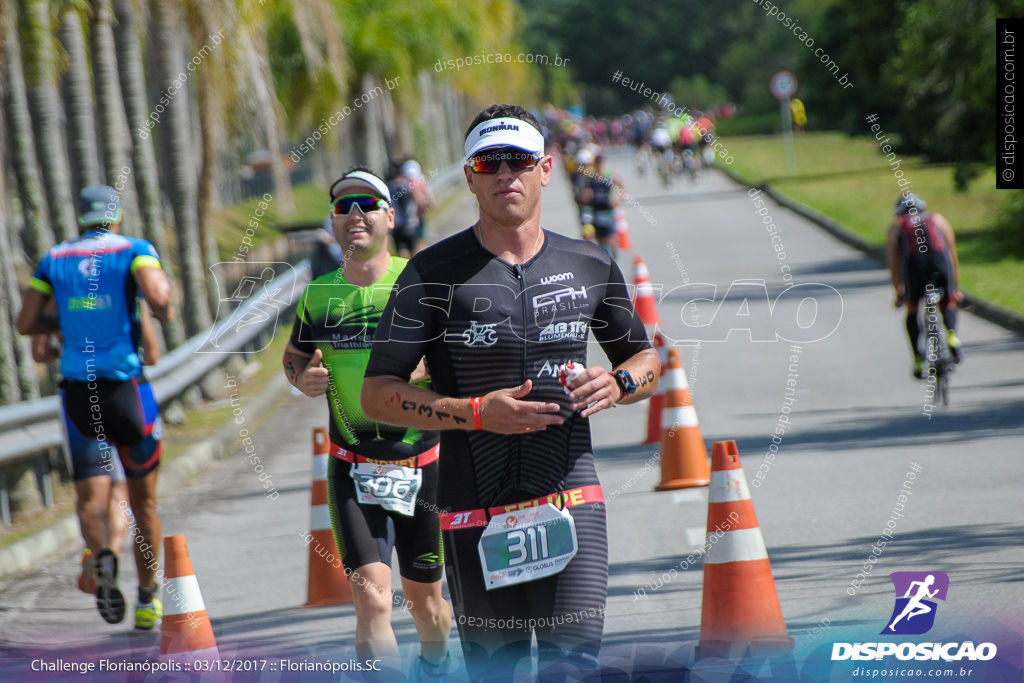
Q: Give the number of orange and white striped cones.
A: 7